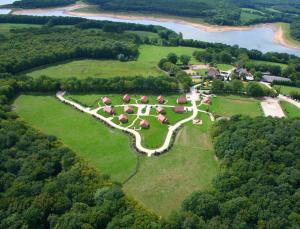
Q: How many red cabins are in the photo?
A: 13